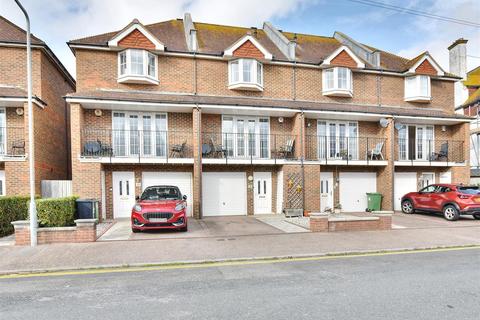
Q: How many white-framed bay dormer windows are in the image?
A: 4